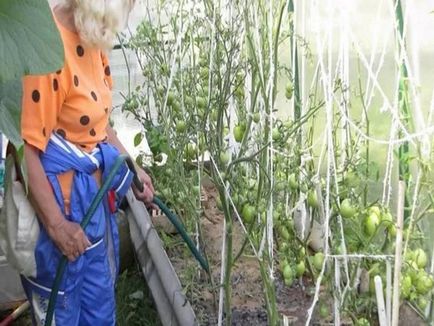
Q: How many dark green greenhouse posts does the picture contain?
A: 2